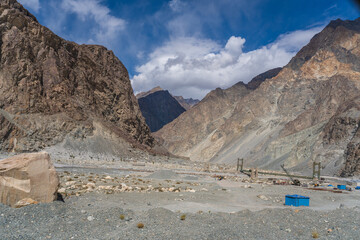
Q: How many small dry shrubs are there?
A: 4